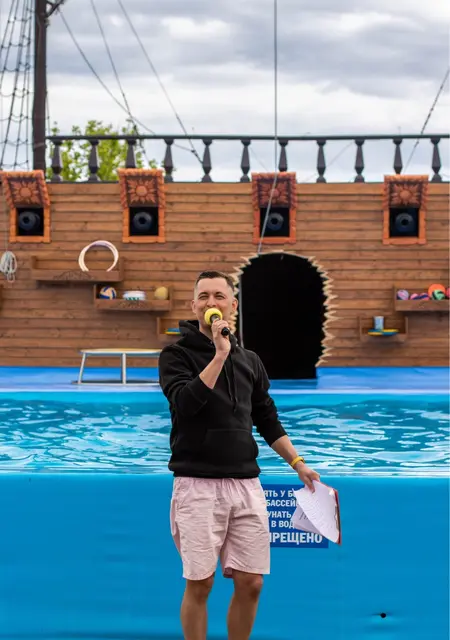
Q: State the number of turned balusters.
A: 11